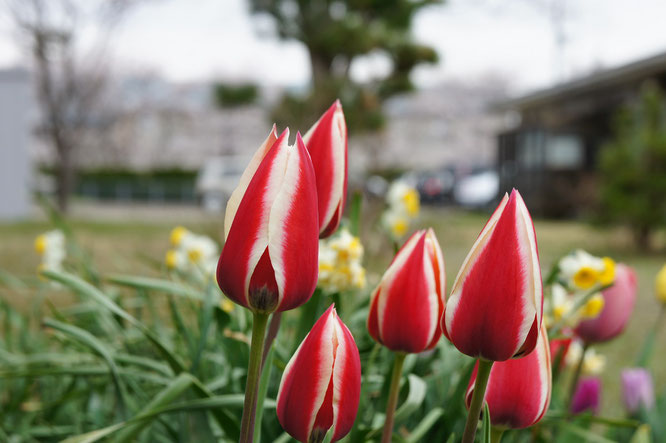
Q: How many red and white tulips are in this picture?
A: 6